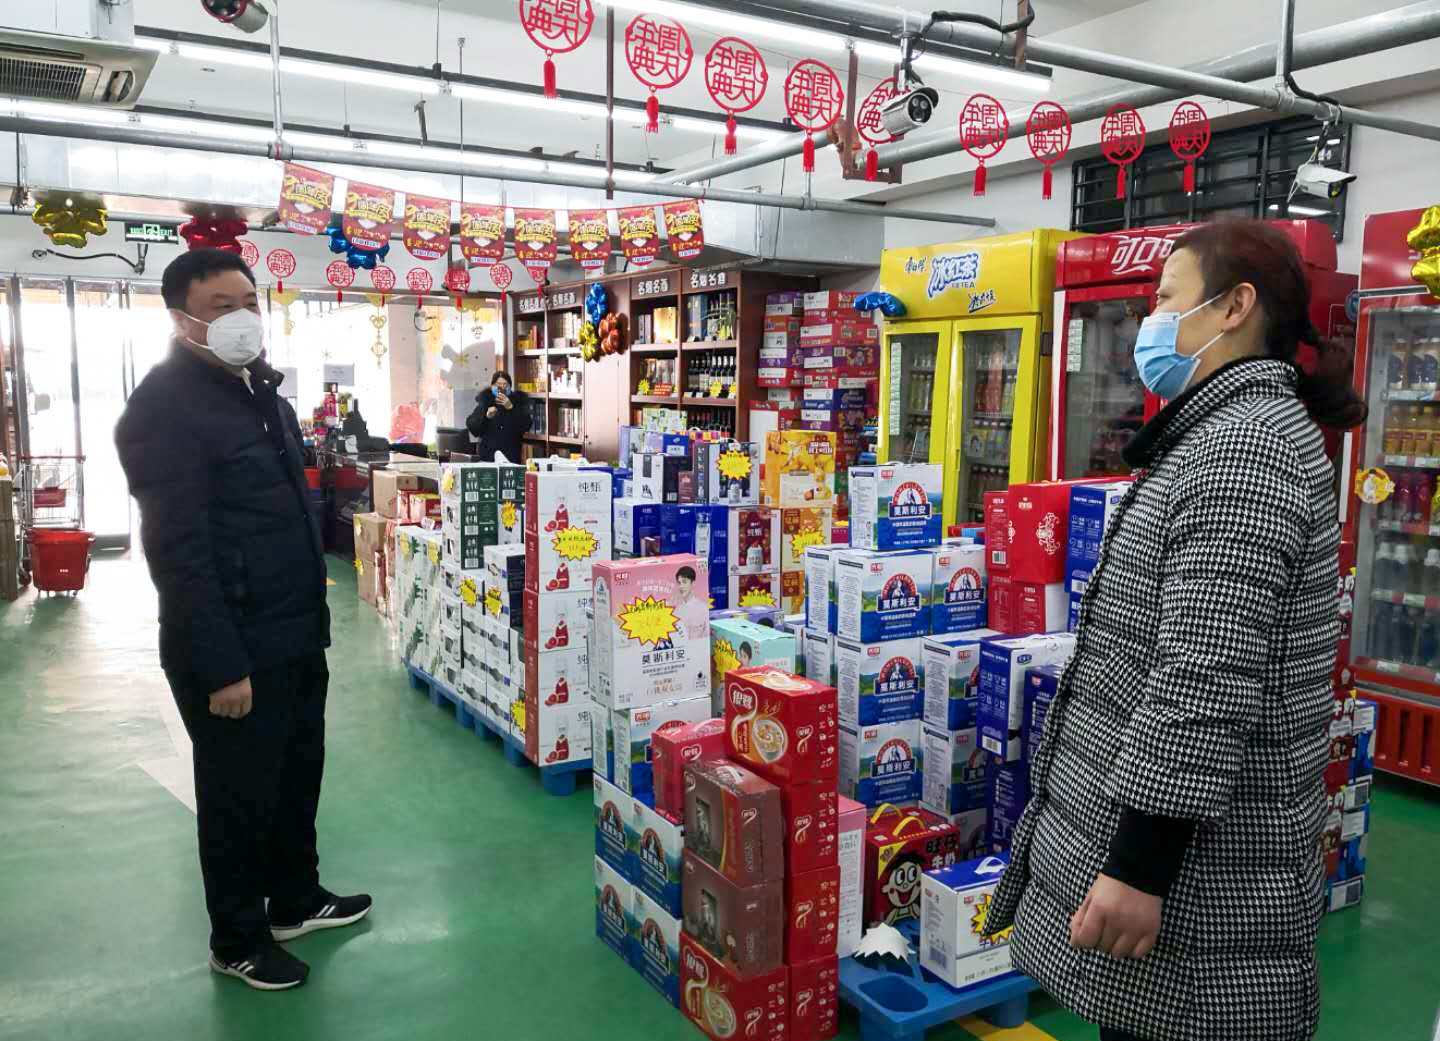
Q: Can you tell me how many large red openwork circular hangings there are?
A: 9